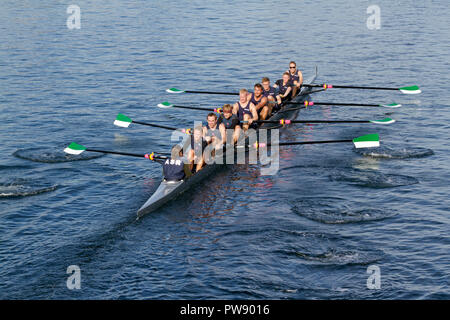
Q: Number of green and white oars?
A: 8